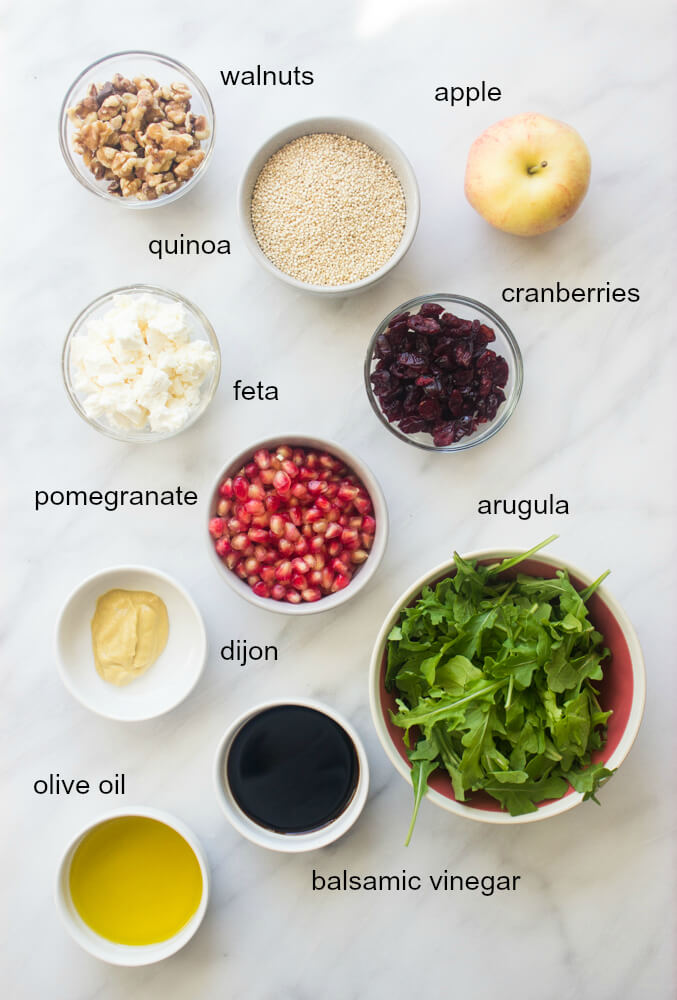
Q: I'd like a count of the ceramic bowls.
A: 6